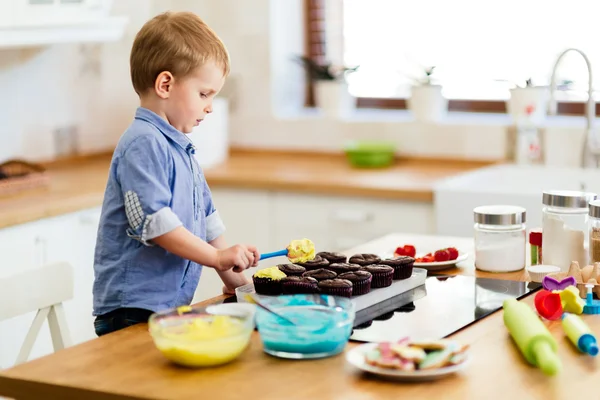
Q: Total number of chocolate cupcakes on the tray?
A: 12